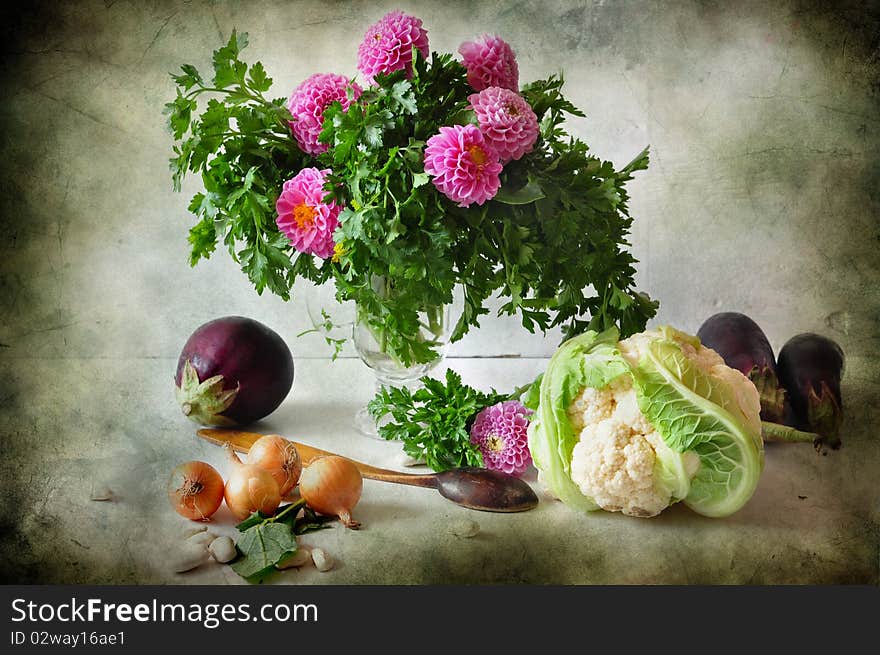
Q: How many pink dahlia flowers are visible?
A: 7